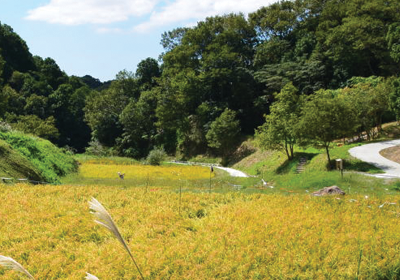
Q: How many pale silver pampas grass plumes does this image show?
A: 3